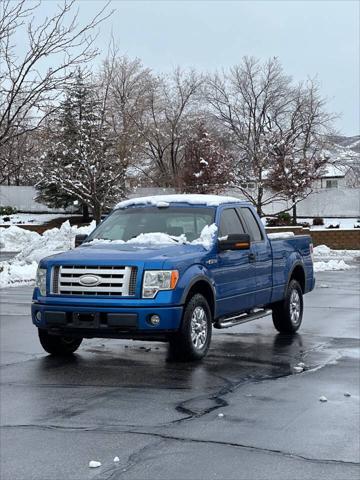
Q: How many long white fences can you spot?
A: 1